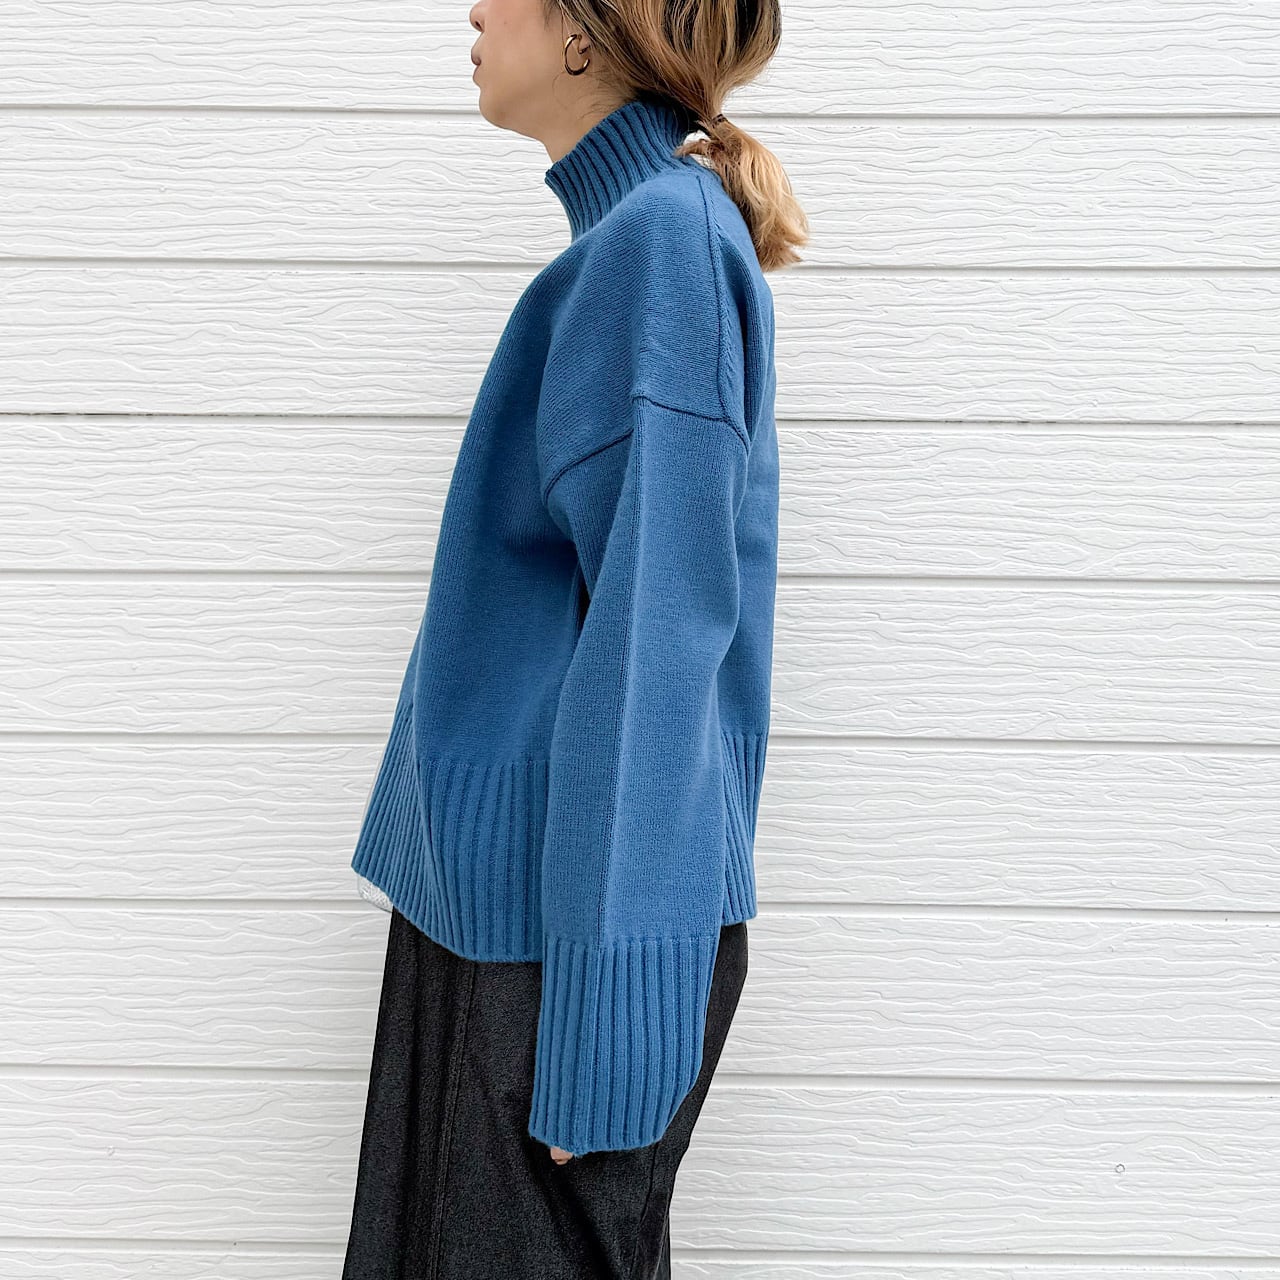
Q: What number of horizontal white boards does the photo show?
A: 9